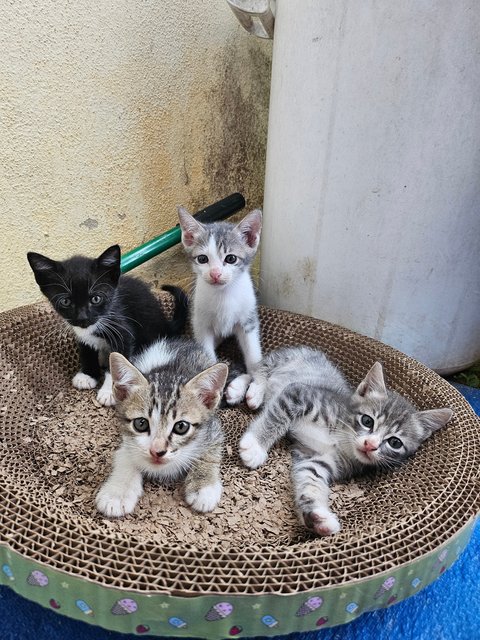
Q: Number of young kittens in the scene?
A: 4